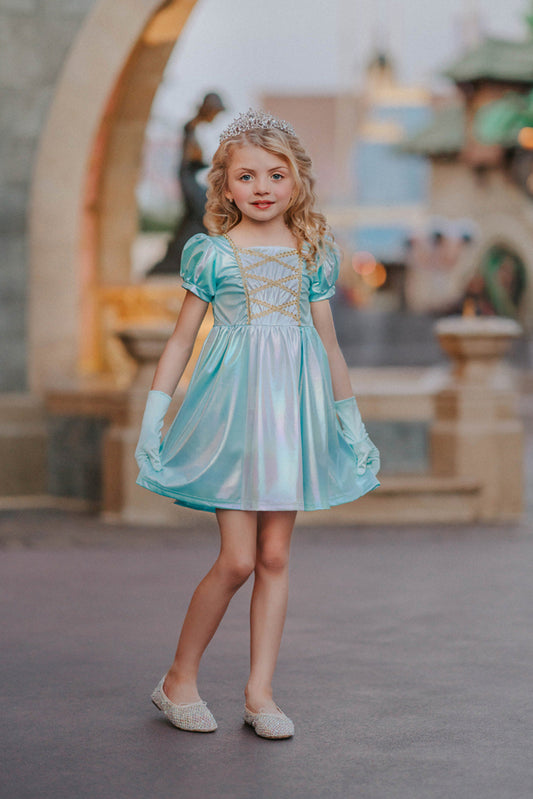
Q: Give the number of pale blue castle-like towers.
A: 1